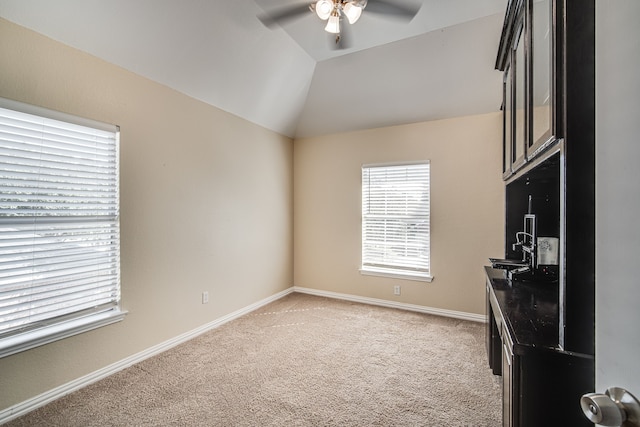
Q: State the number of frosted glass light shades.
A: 3